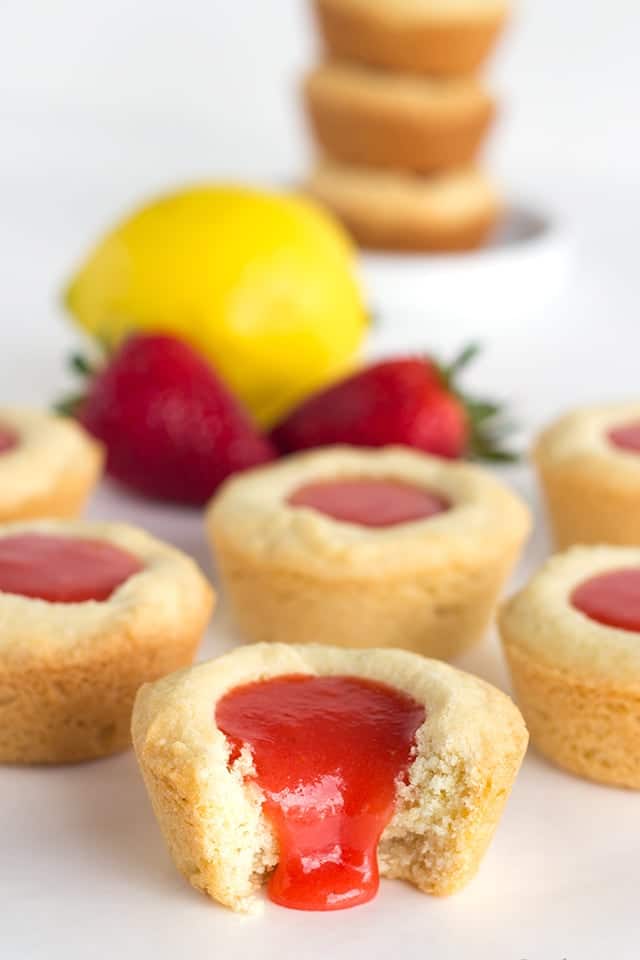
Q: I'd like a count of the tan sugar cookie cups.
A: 9